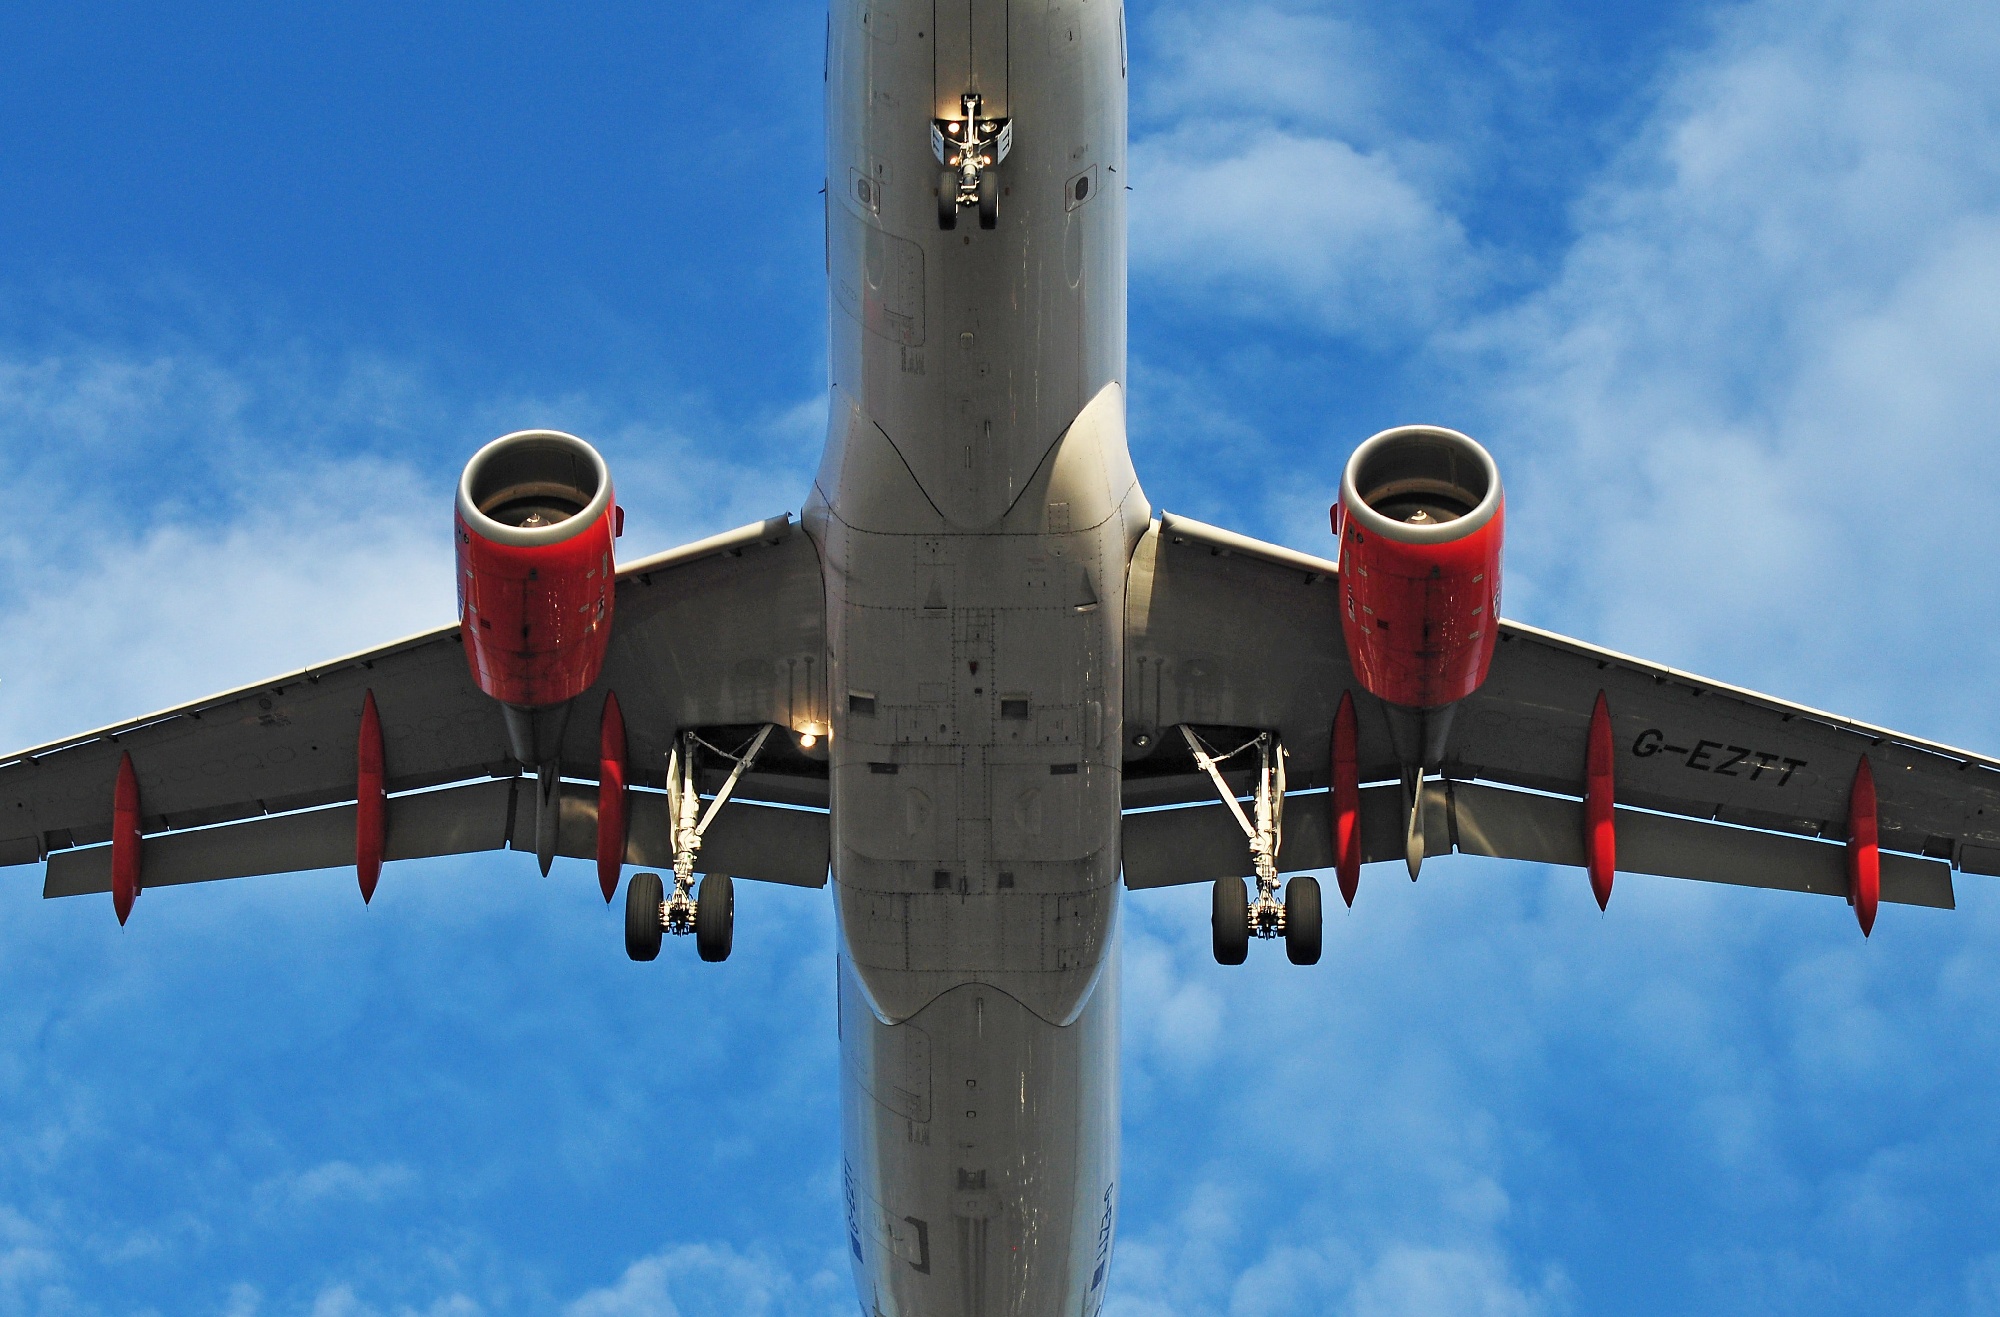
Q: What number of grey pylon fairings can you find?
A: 2